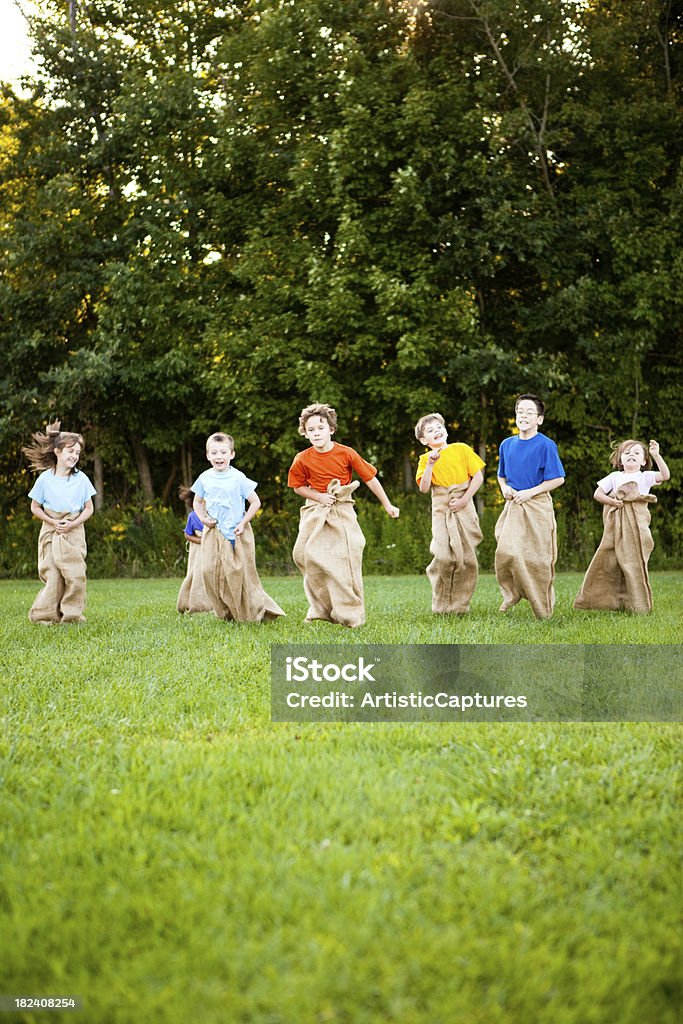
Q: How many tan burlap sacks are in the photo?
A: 7